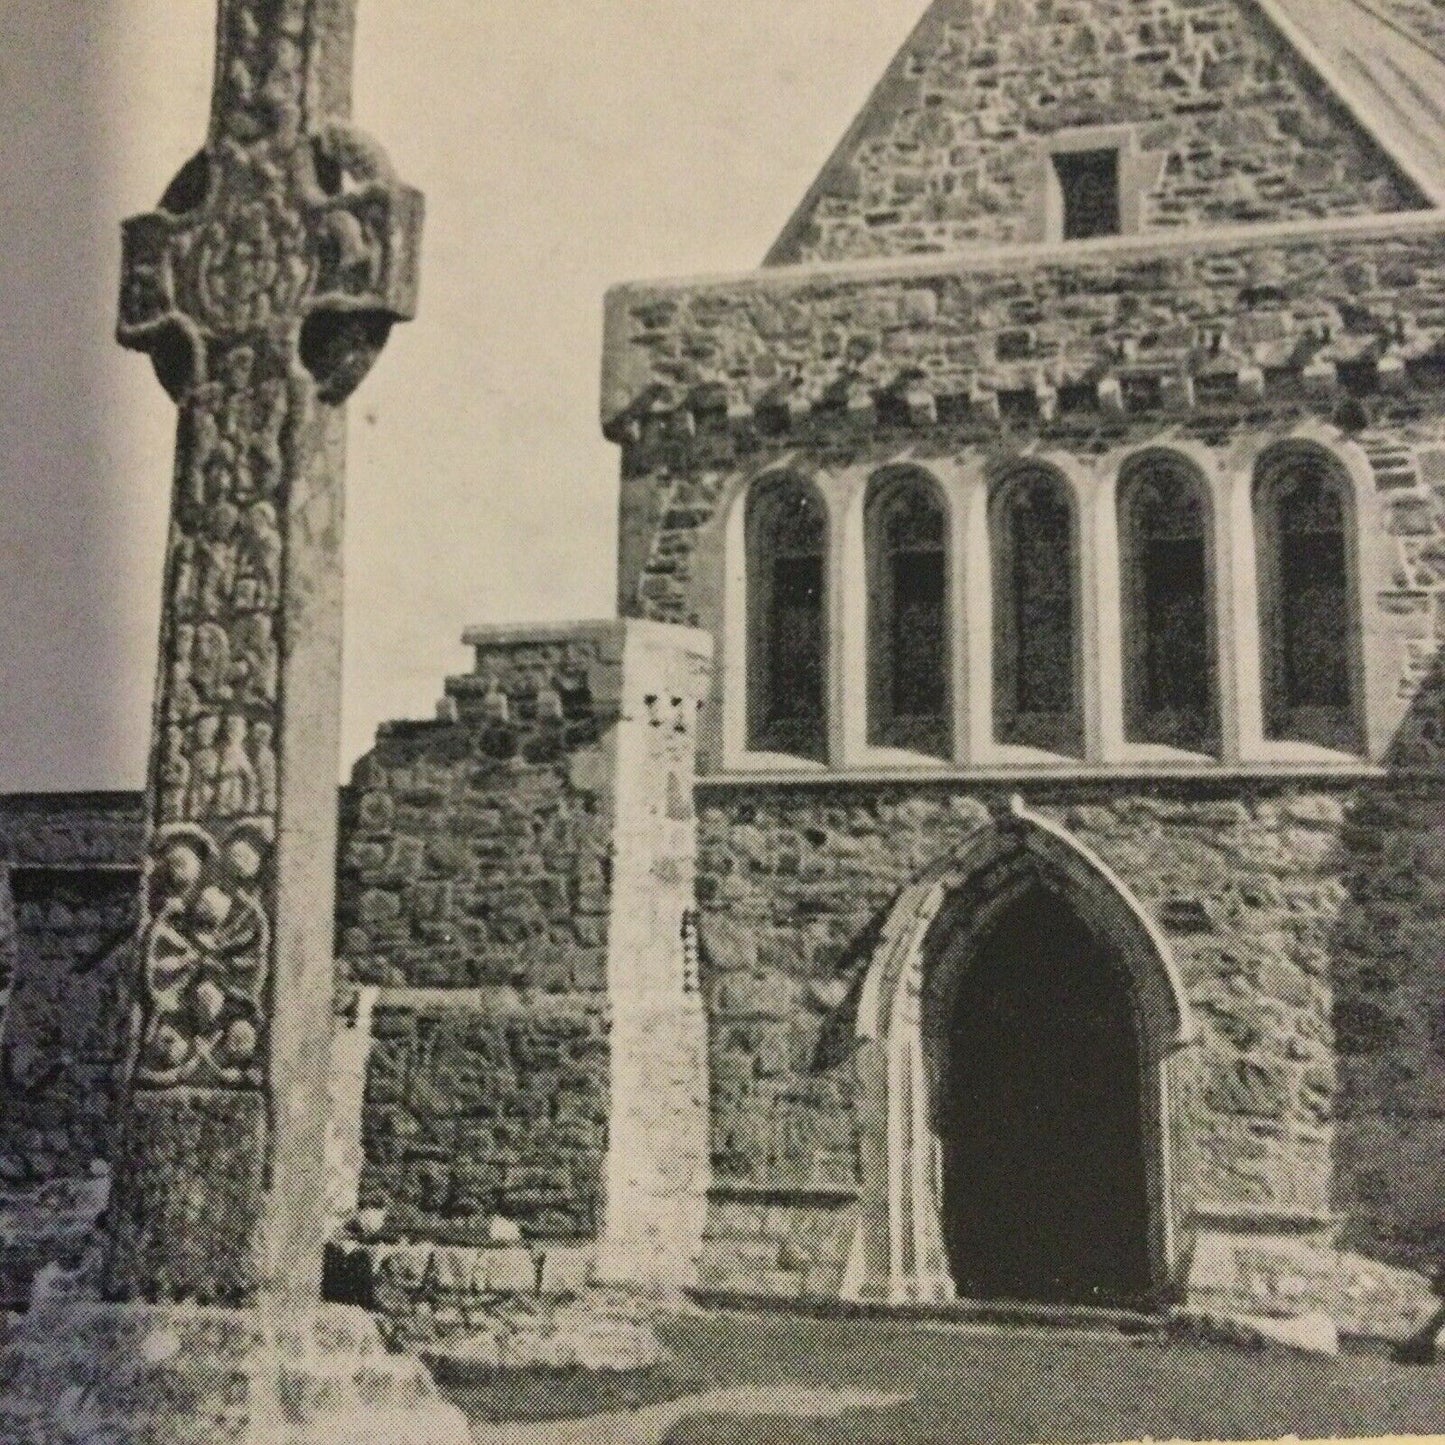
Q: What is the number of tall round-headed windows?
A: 5